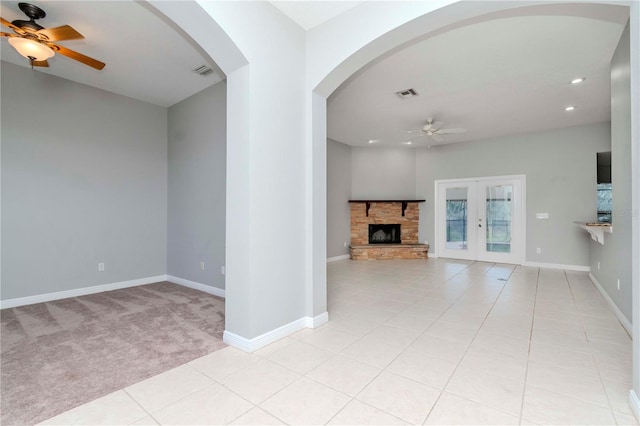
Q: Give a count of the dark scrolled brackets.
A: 2